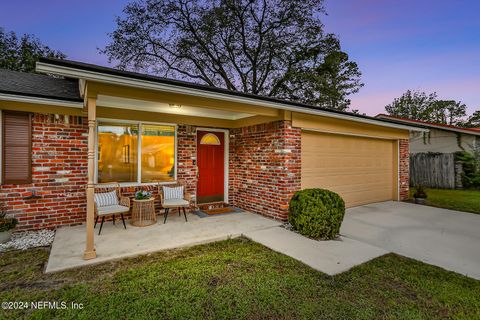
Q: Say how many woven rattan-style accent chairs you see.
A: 2